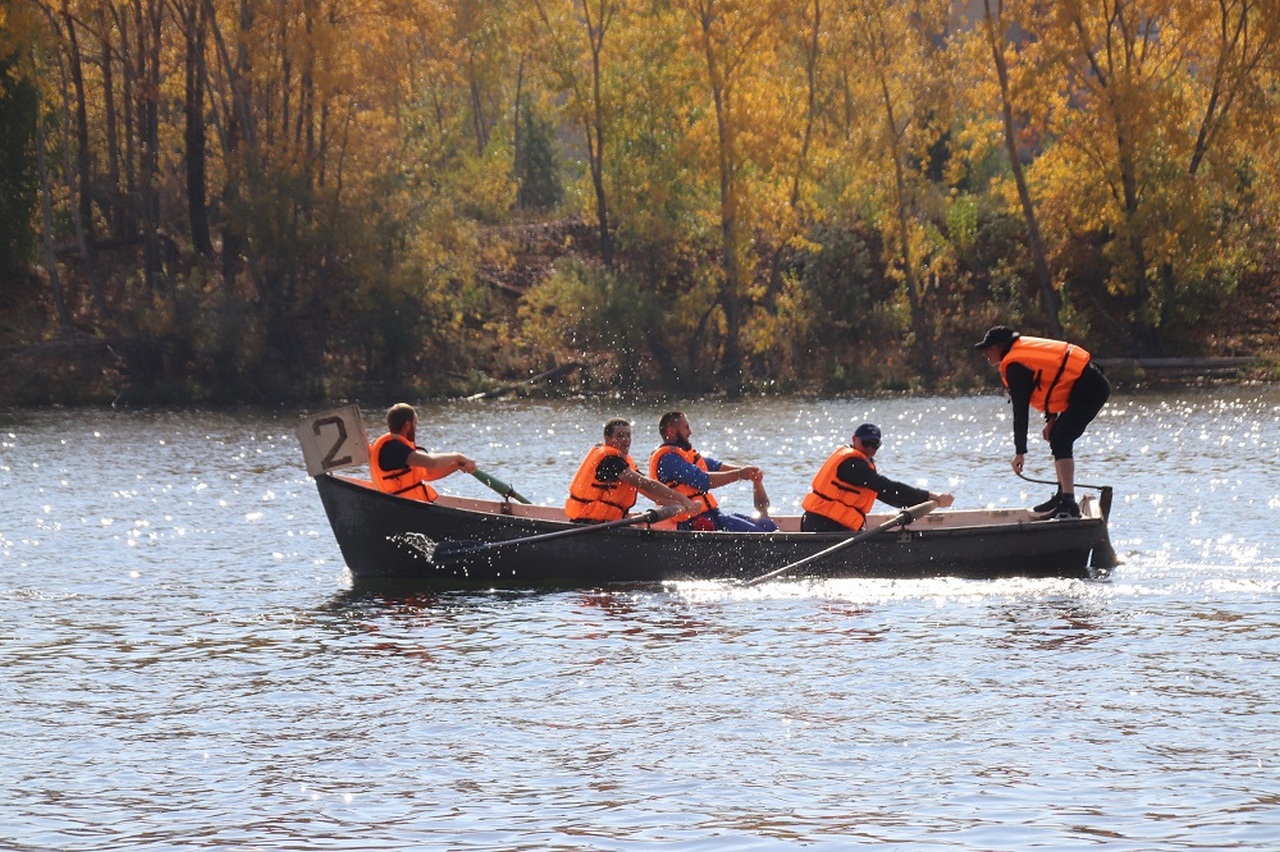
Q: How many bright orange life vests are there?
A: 5